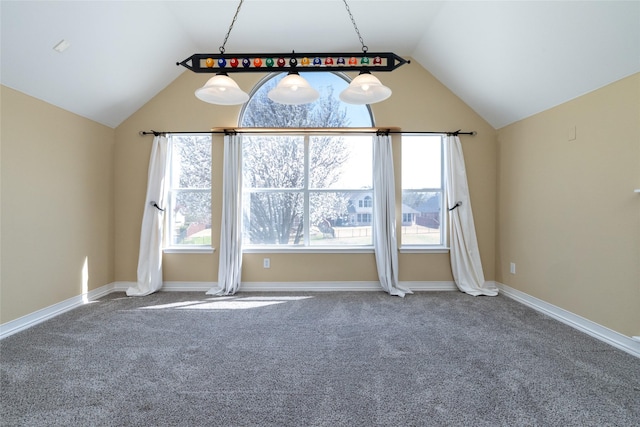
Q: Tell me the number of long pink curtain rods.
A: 0